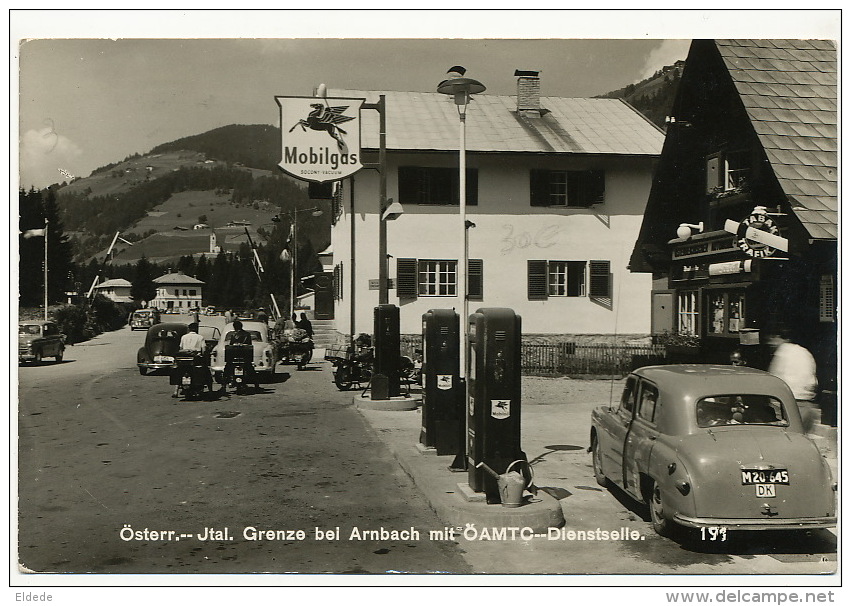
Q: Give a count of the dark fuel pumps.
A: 3